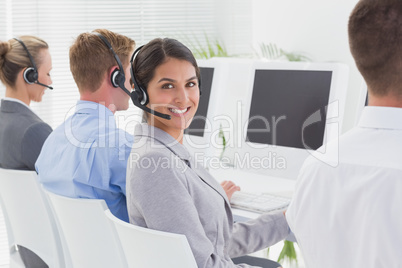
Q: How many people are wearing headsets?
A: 3